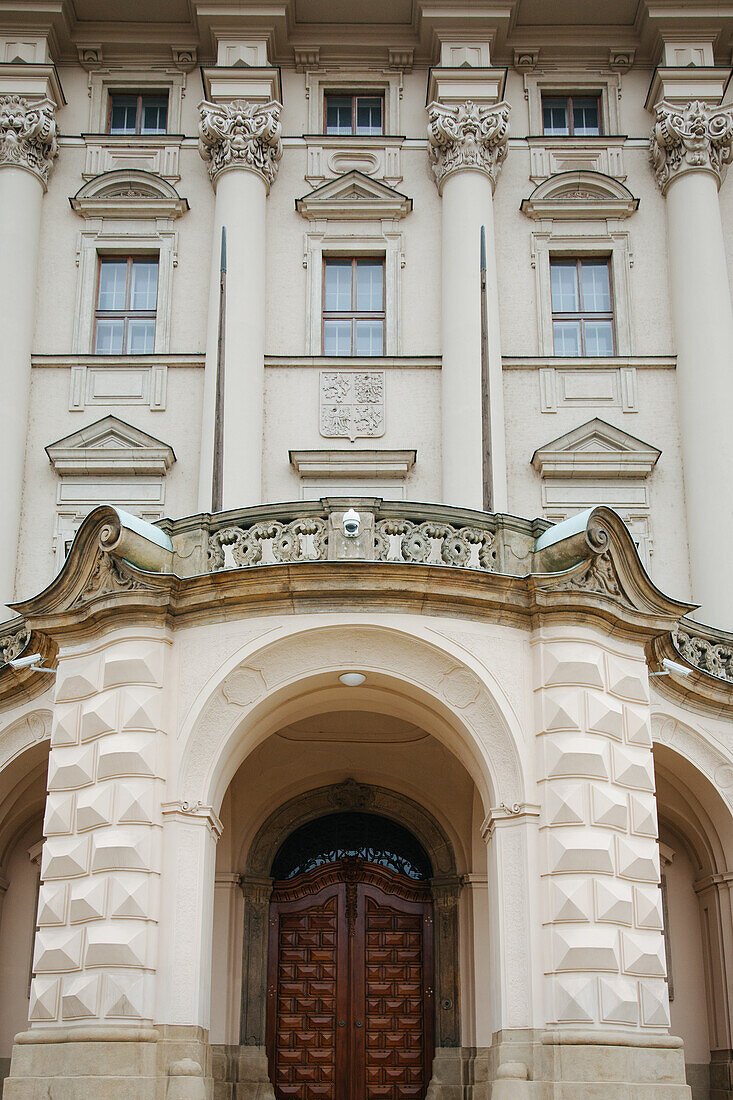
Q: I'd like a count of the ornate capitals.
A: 4